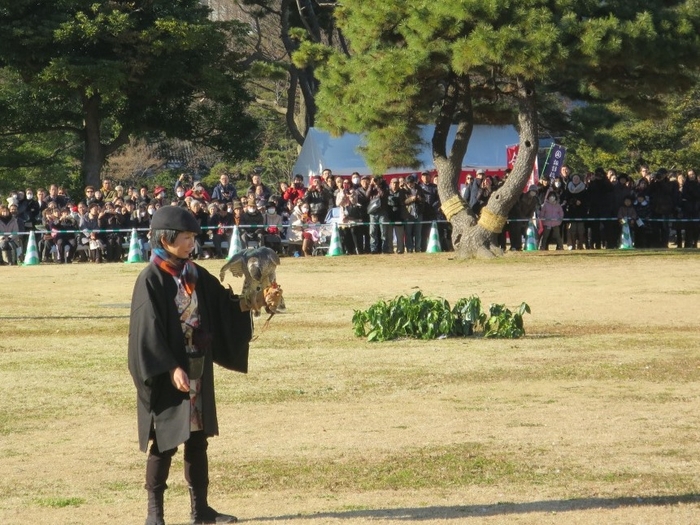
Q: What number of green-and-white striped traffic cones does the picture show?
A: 7